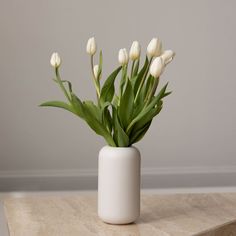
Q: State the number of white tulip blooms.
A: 8